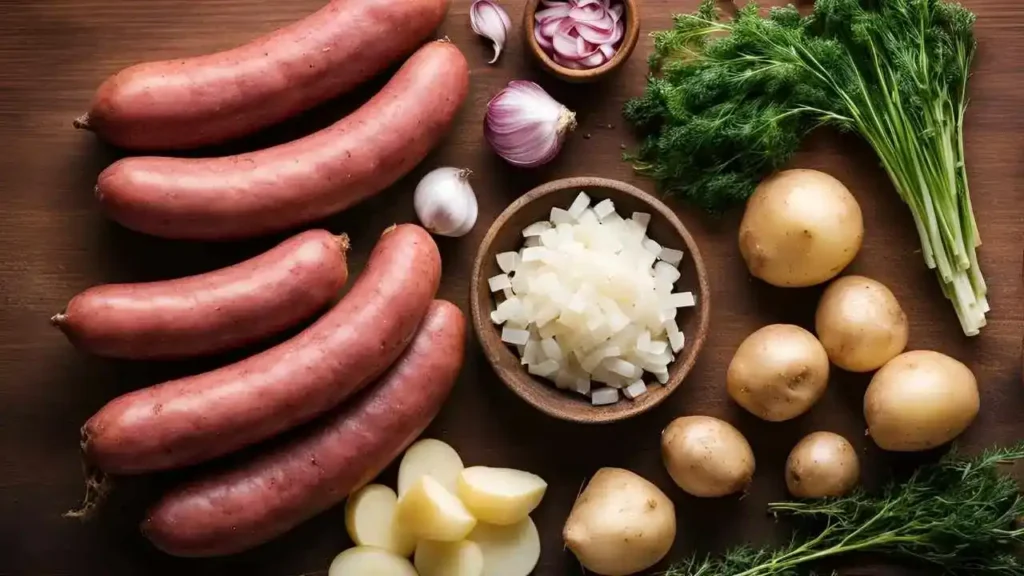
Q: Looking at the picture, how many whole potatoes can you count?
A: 7